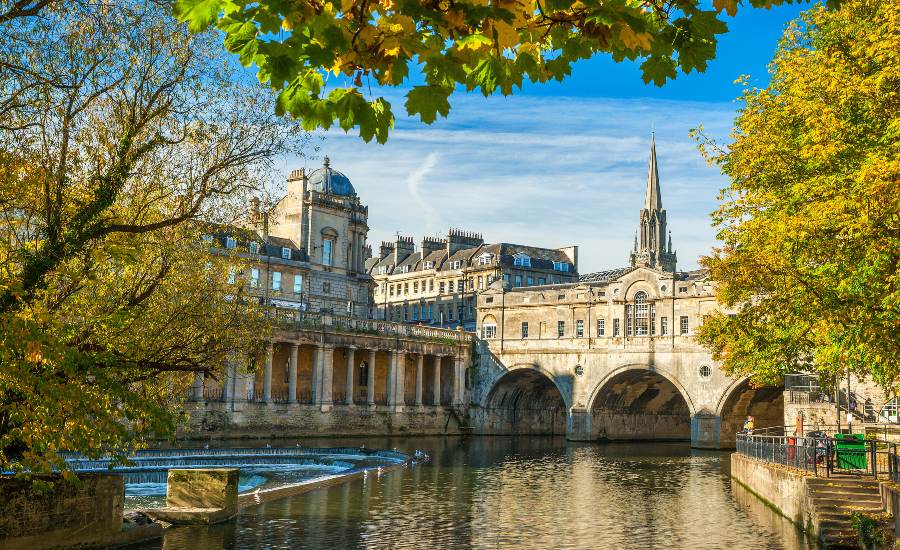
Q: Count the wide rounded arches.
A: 3